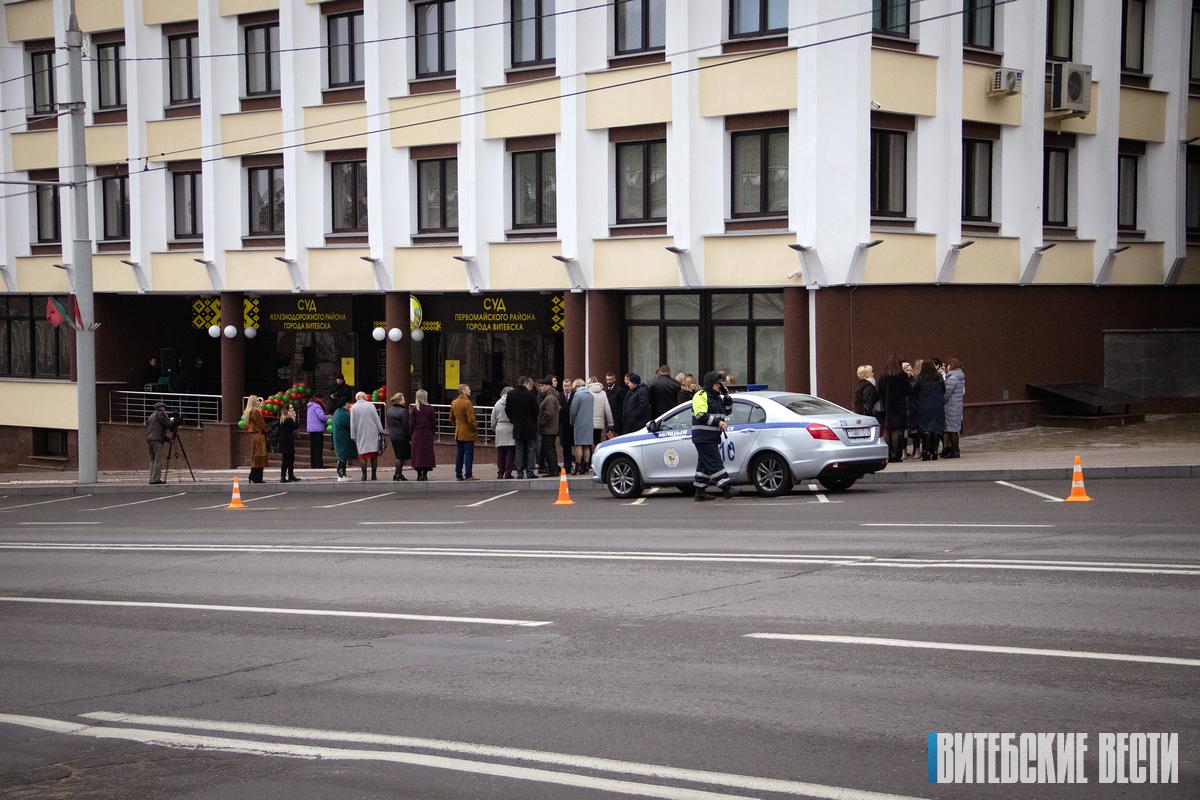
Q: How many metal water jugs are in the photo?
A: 0